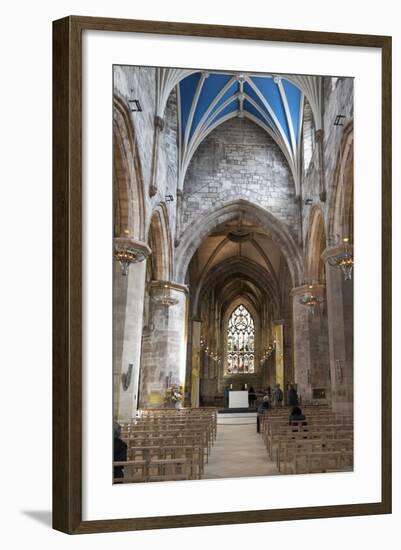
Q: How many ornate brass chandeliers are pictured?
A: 4